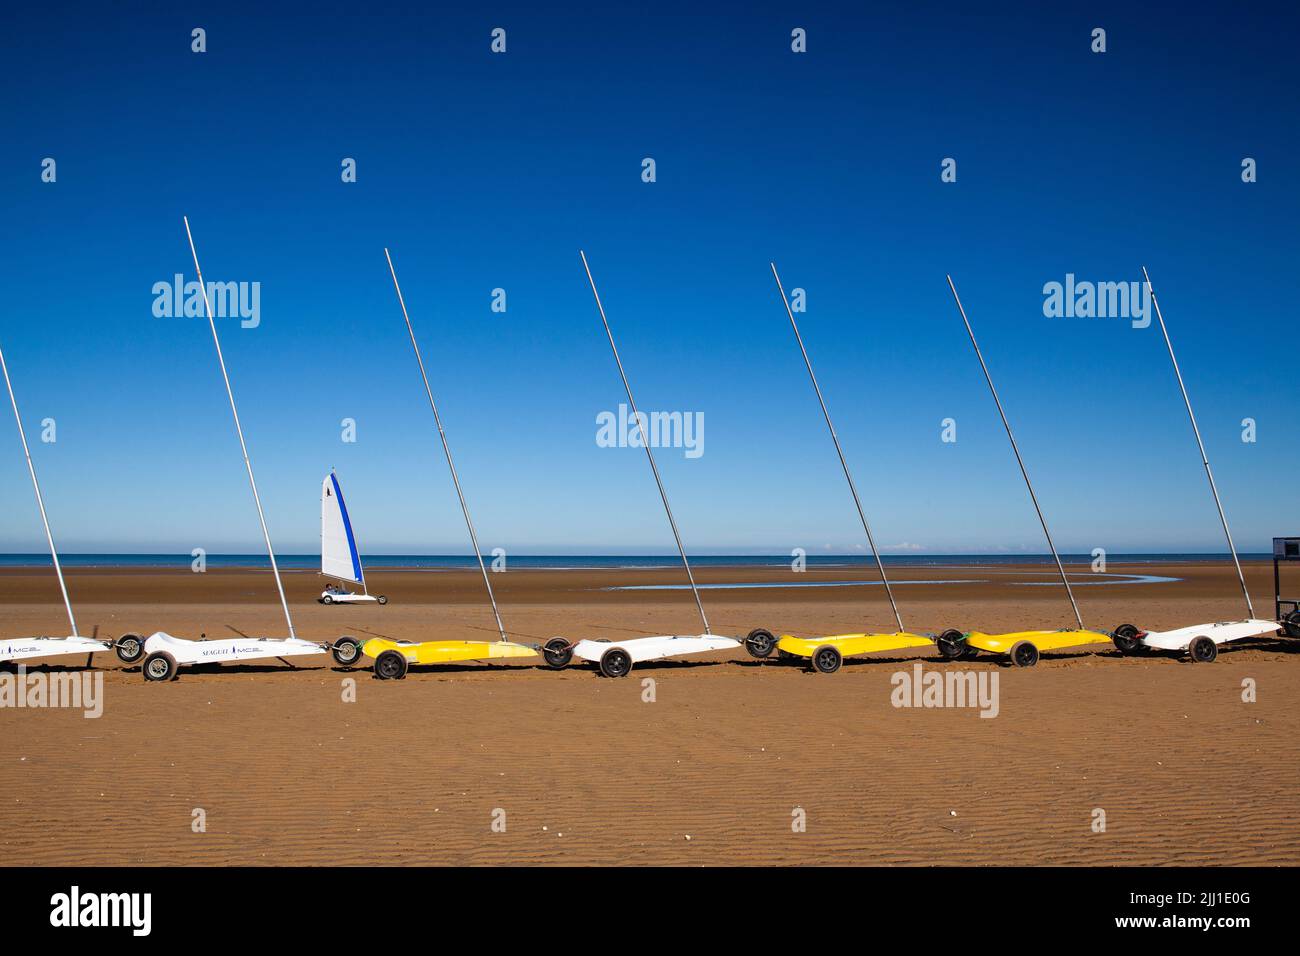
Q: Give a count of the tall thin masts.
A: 7